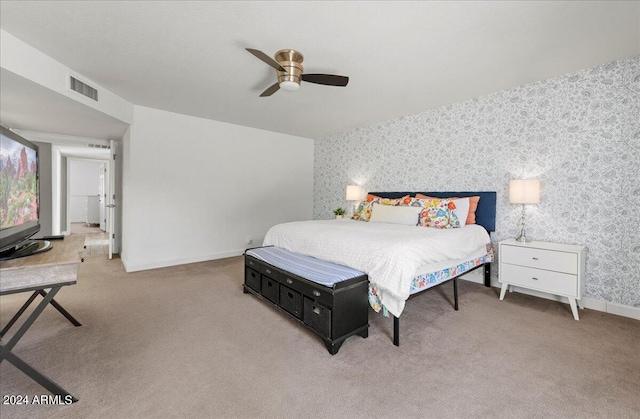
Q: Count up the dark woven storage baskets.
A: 4